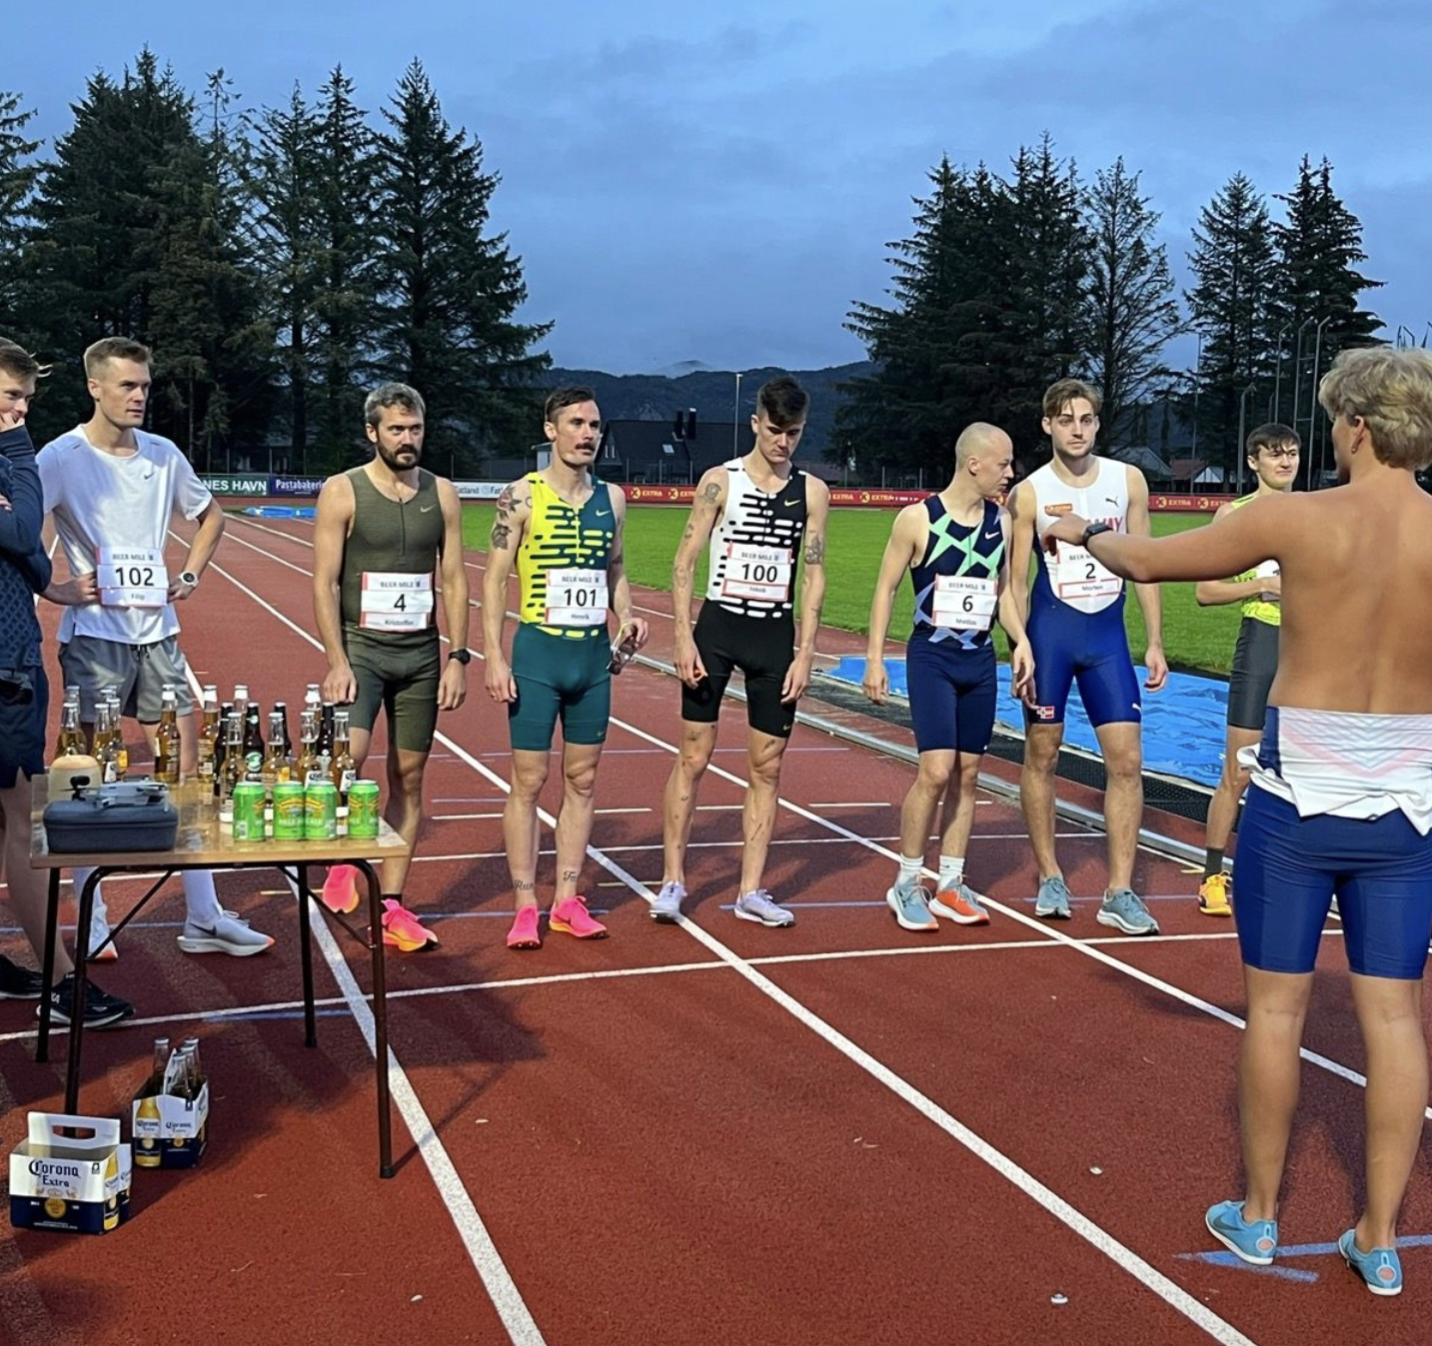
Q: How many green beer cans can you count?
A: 4